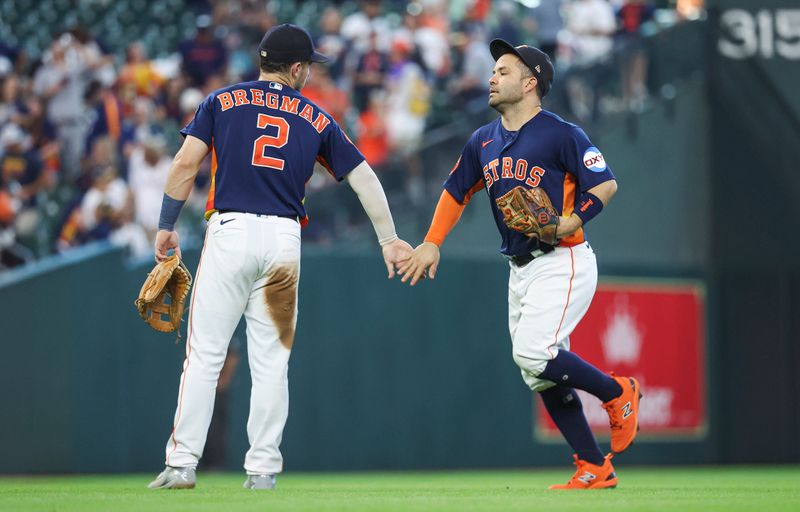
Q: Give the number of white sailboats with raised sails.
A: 0